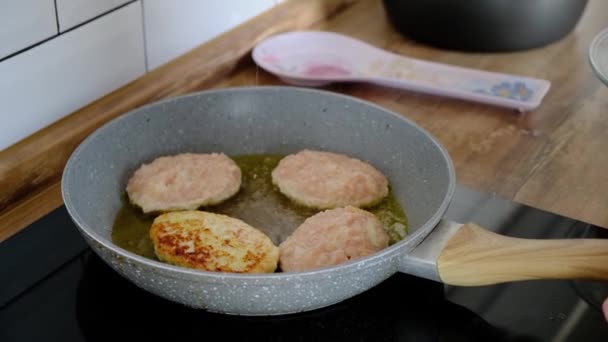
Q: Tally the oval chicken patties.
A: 4